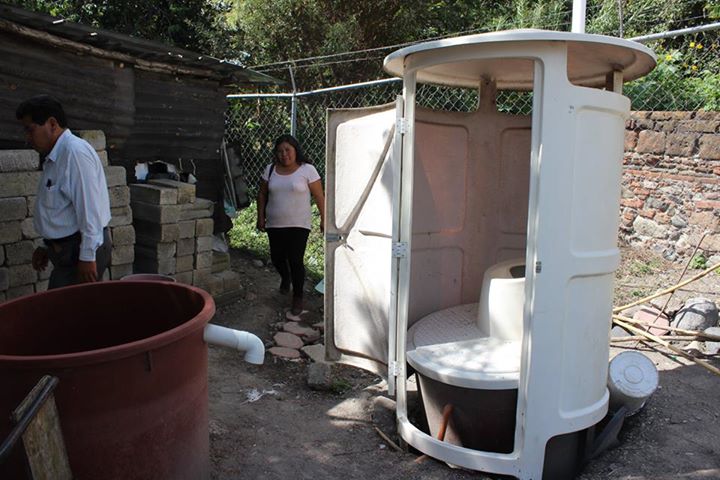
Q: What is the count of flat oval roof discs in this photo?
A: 1